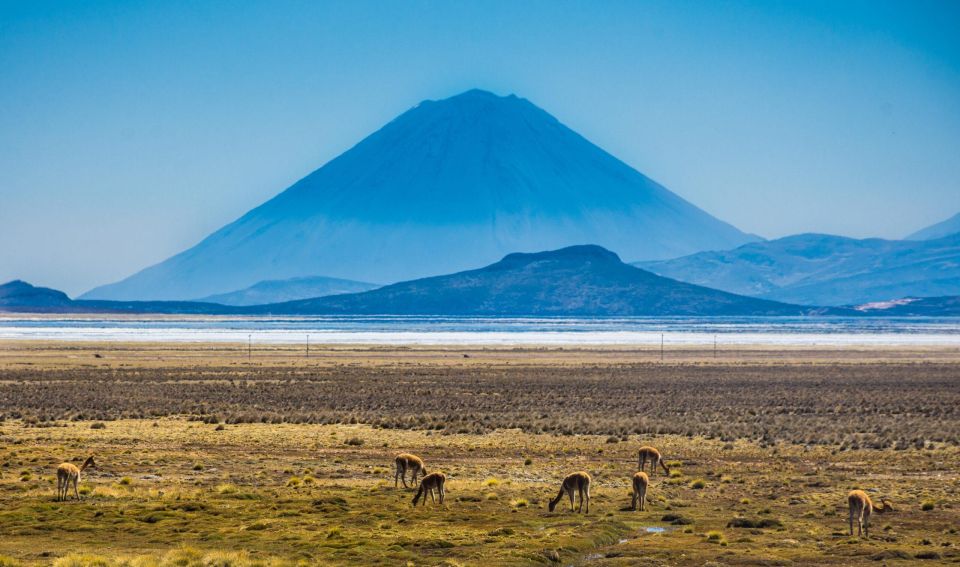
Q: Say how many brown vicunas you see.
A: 7